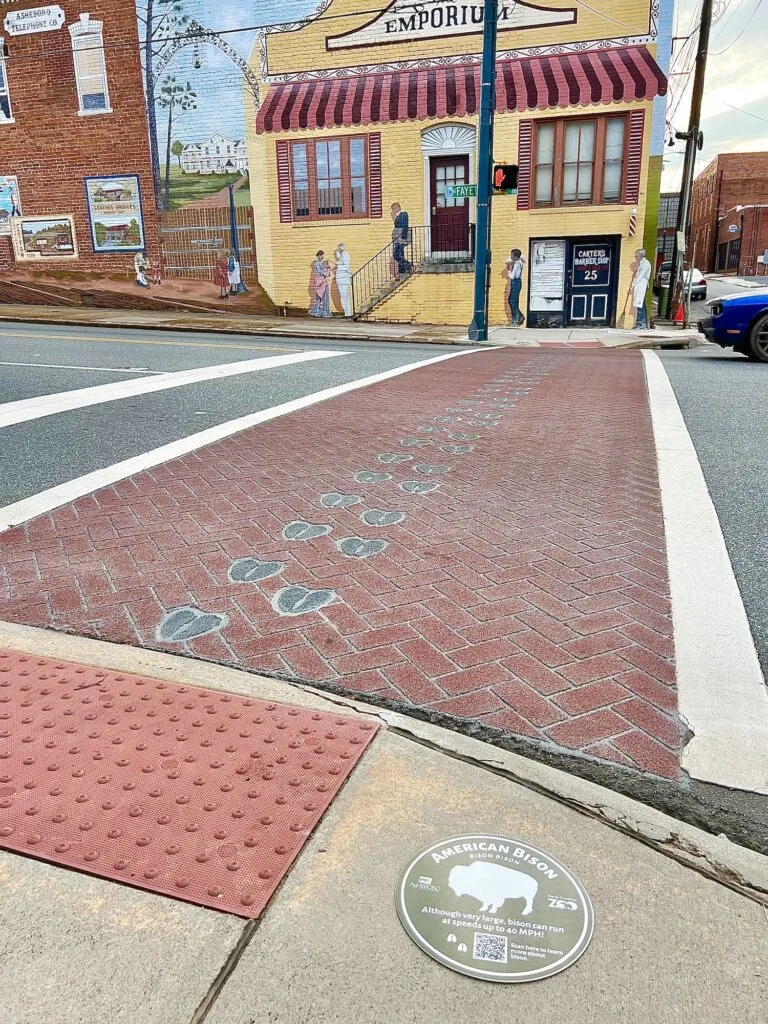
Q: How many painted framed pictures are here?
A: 3